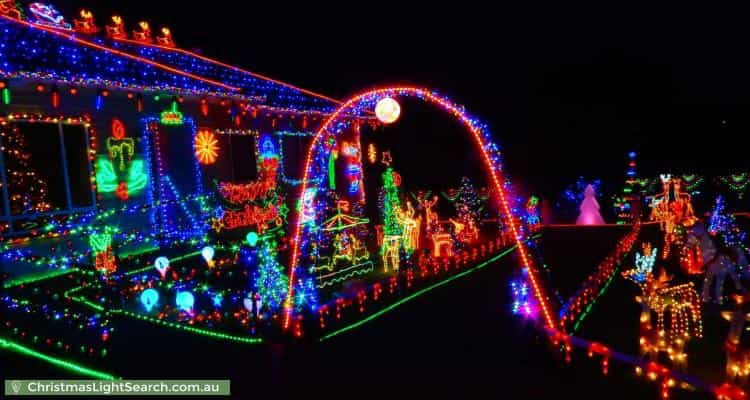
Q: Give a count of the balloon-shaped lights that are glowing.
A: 5